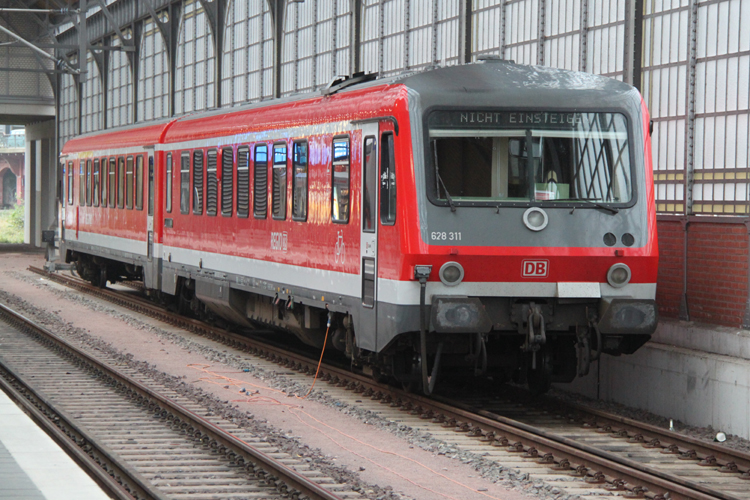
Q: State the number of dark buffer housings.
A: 2